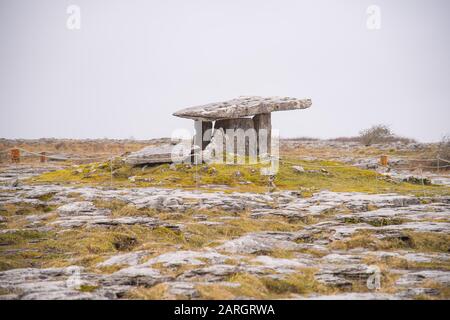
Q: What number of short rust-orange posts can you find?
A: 3